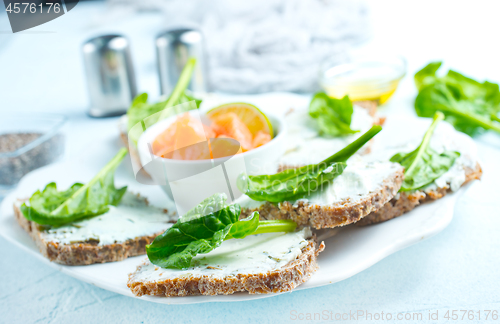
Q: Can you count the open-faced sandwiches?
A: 6